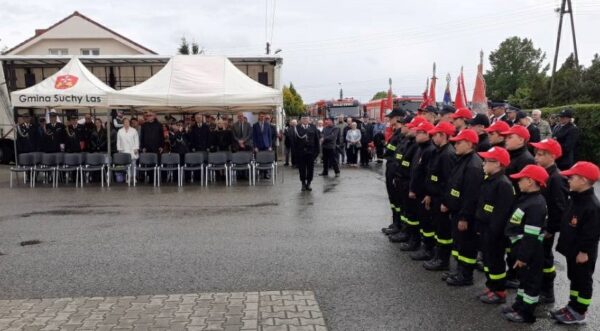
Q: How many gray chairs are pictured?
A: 11